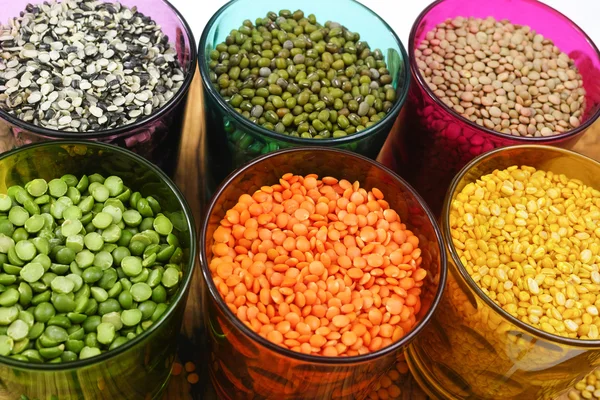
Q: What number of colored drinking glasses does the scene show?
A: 6